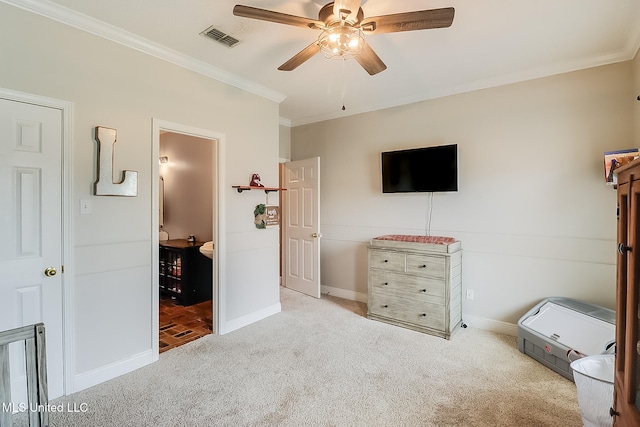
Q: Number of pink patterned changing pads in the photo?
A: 1